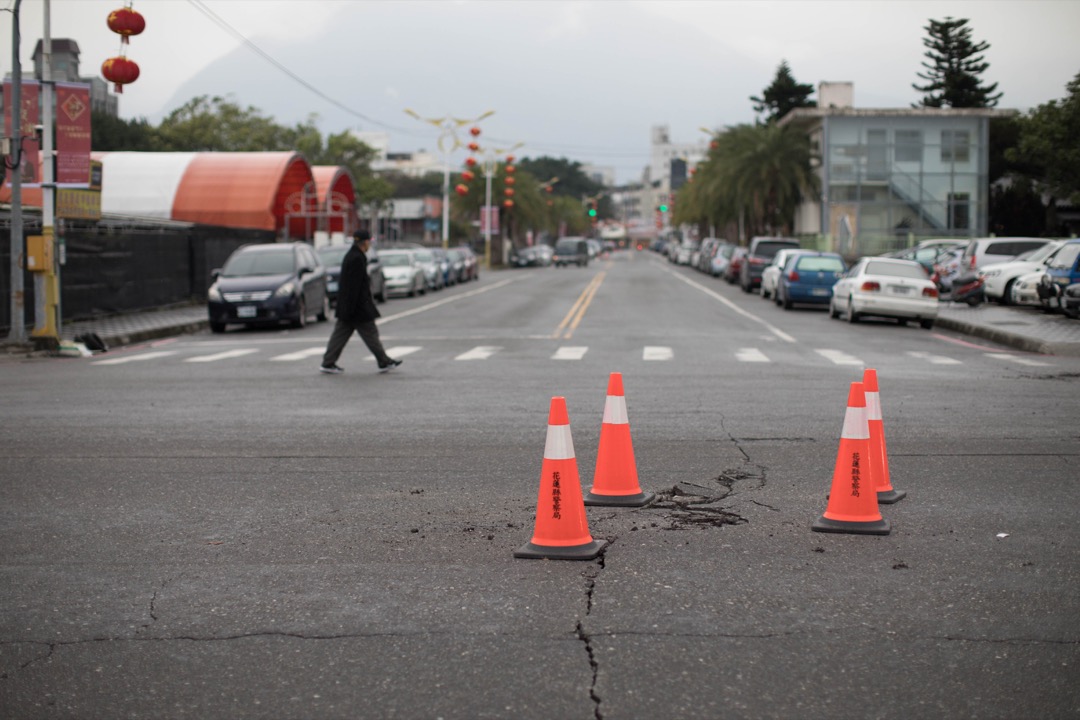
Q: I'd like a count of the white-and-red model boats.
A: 0